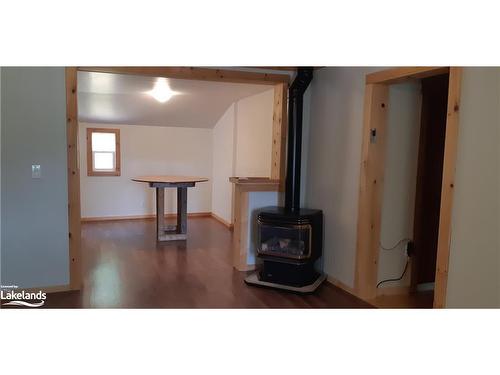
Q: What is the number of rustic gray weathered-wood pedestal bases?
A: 1